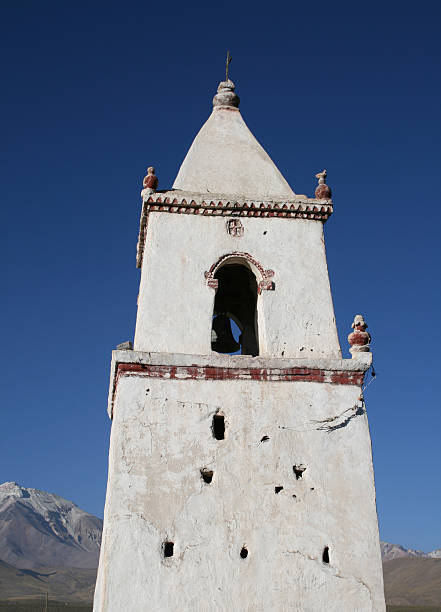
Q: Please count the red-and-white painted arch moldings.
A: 1